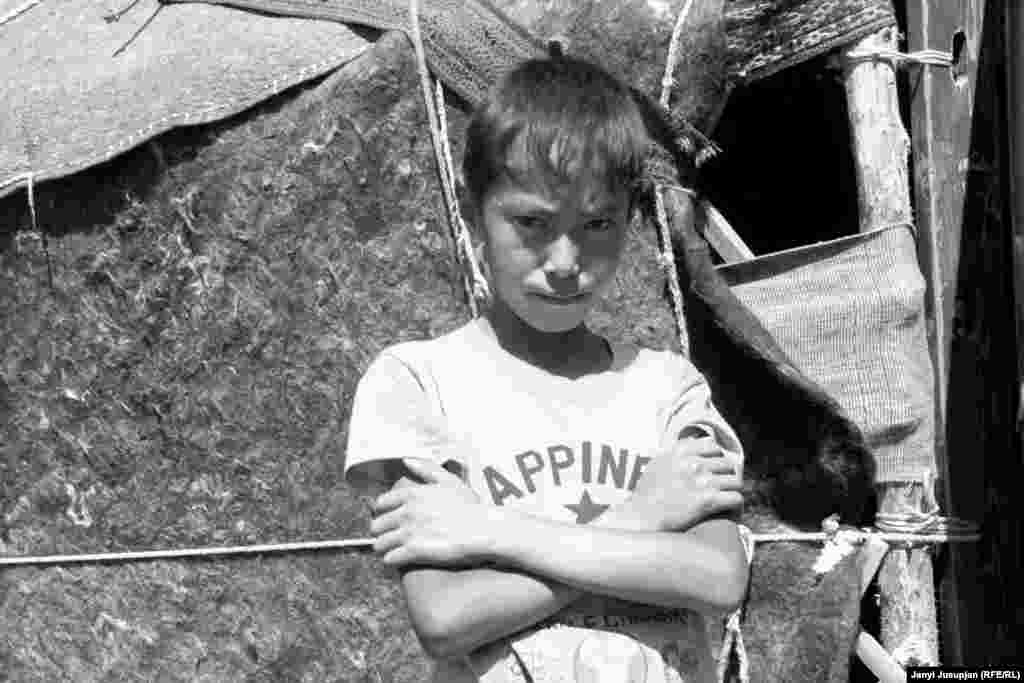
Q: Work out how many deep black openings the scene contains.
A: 1